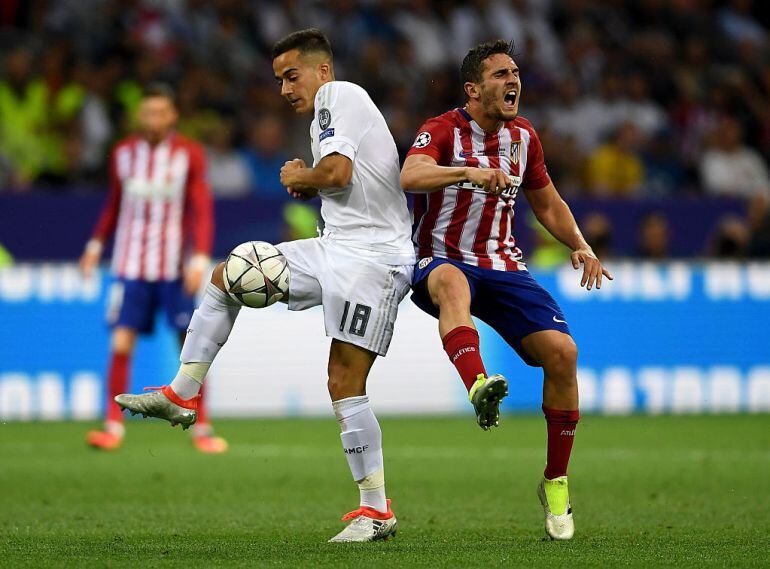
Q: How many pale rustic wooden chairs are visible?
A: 0